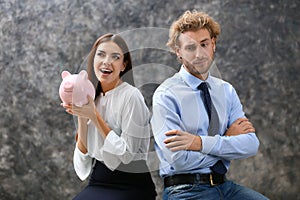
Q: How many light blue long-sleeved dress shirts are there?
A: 1